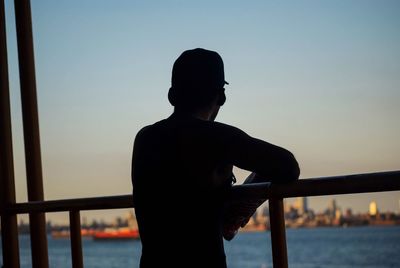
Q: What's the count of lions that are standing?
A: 0